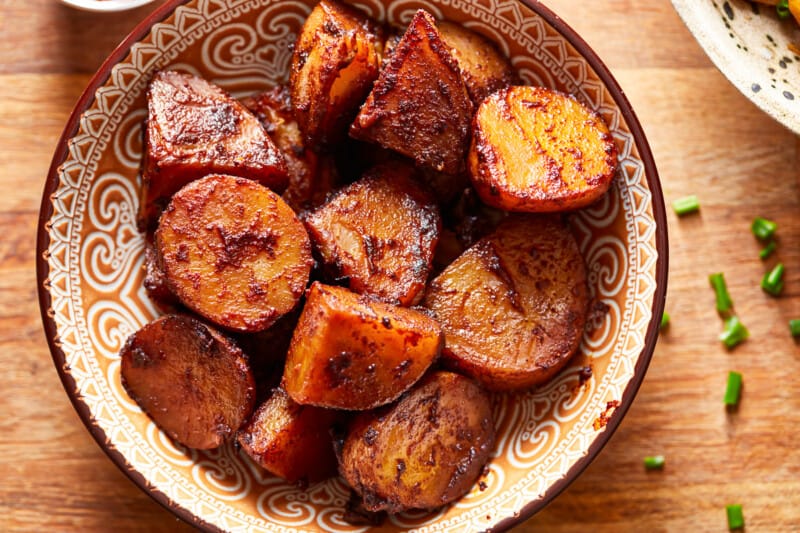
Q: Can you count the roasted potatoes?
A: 13